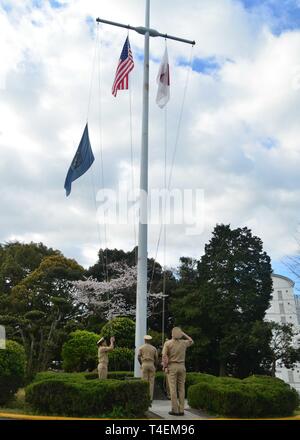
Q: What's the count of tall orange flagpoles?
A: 0